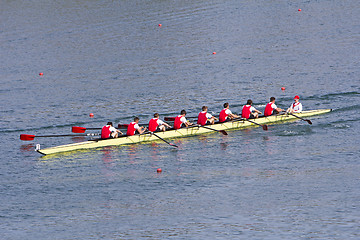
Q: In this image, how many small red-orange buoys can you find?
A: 7